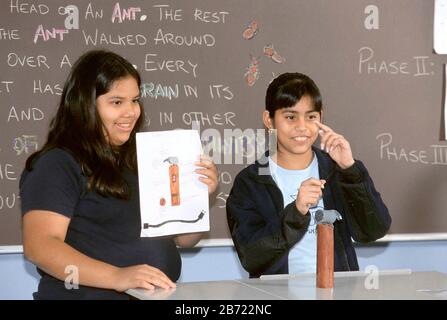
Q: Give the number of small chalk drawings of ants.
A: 3